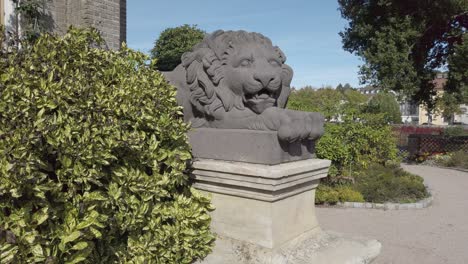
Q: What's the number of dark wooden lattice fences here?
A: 1